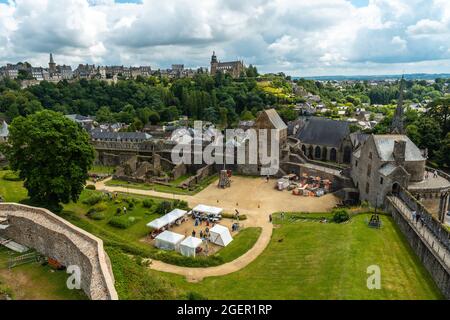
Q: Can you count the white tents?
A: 5